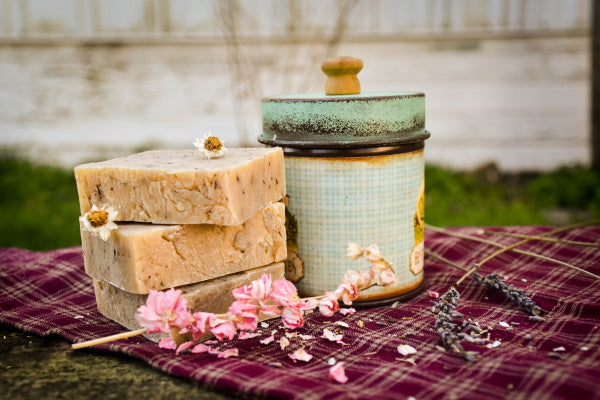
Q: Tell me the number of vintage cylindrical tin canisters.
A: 1